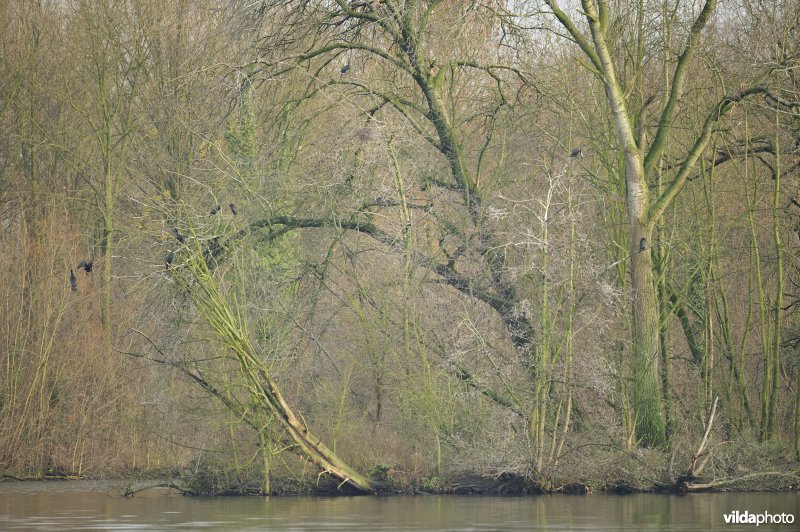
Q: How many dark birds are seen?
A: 9